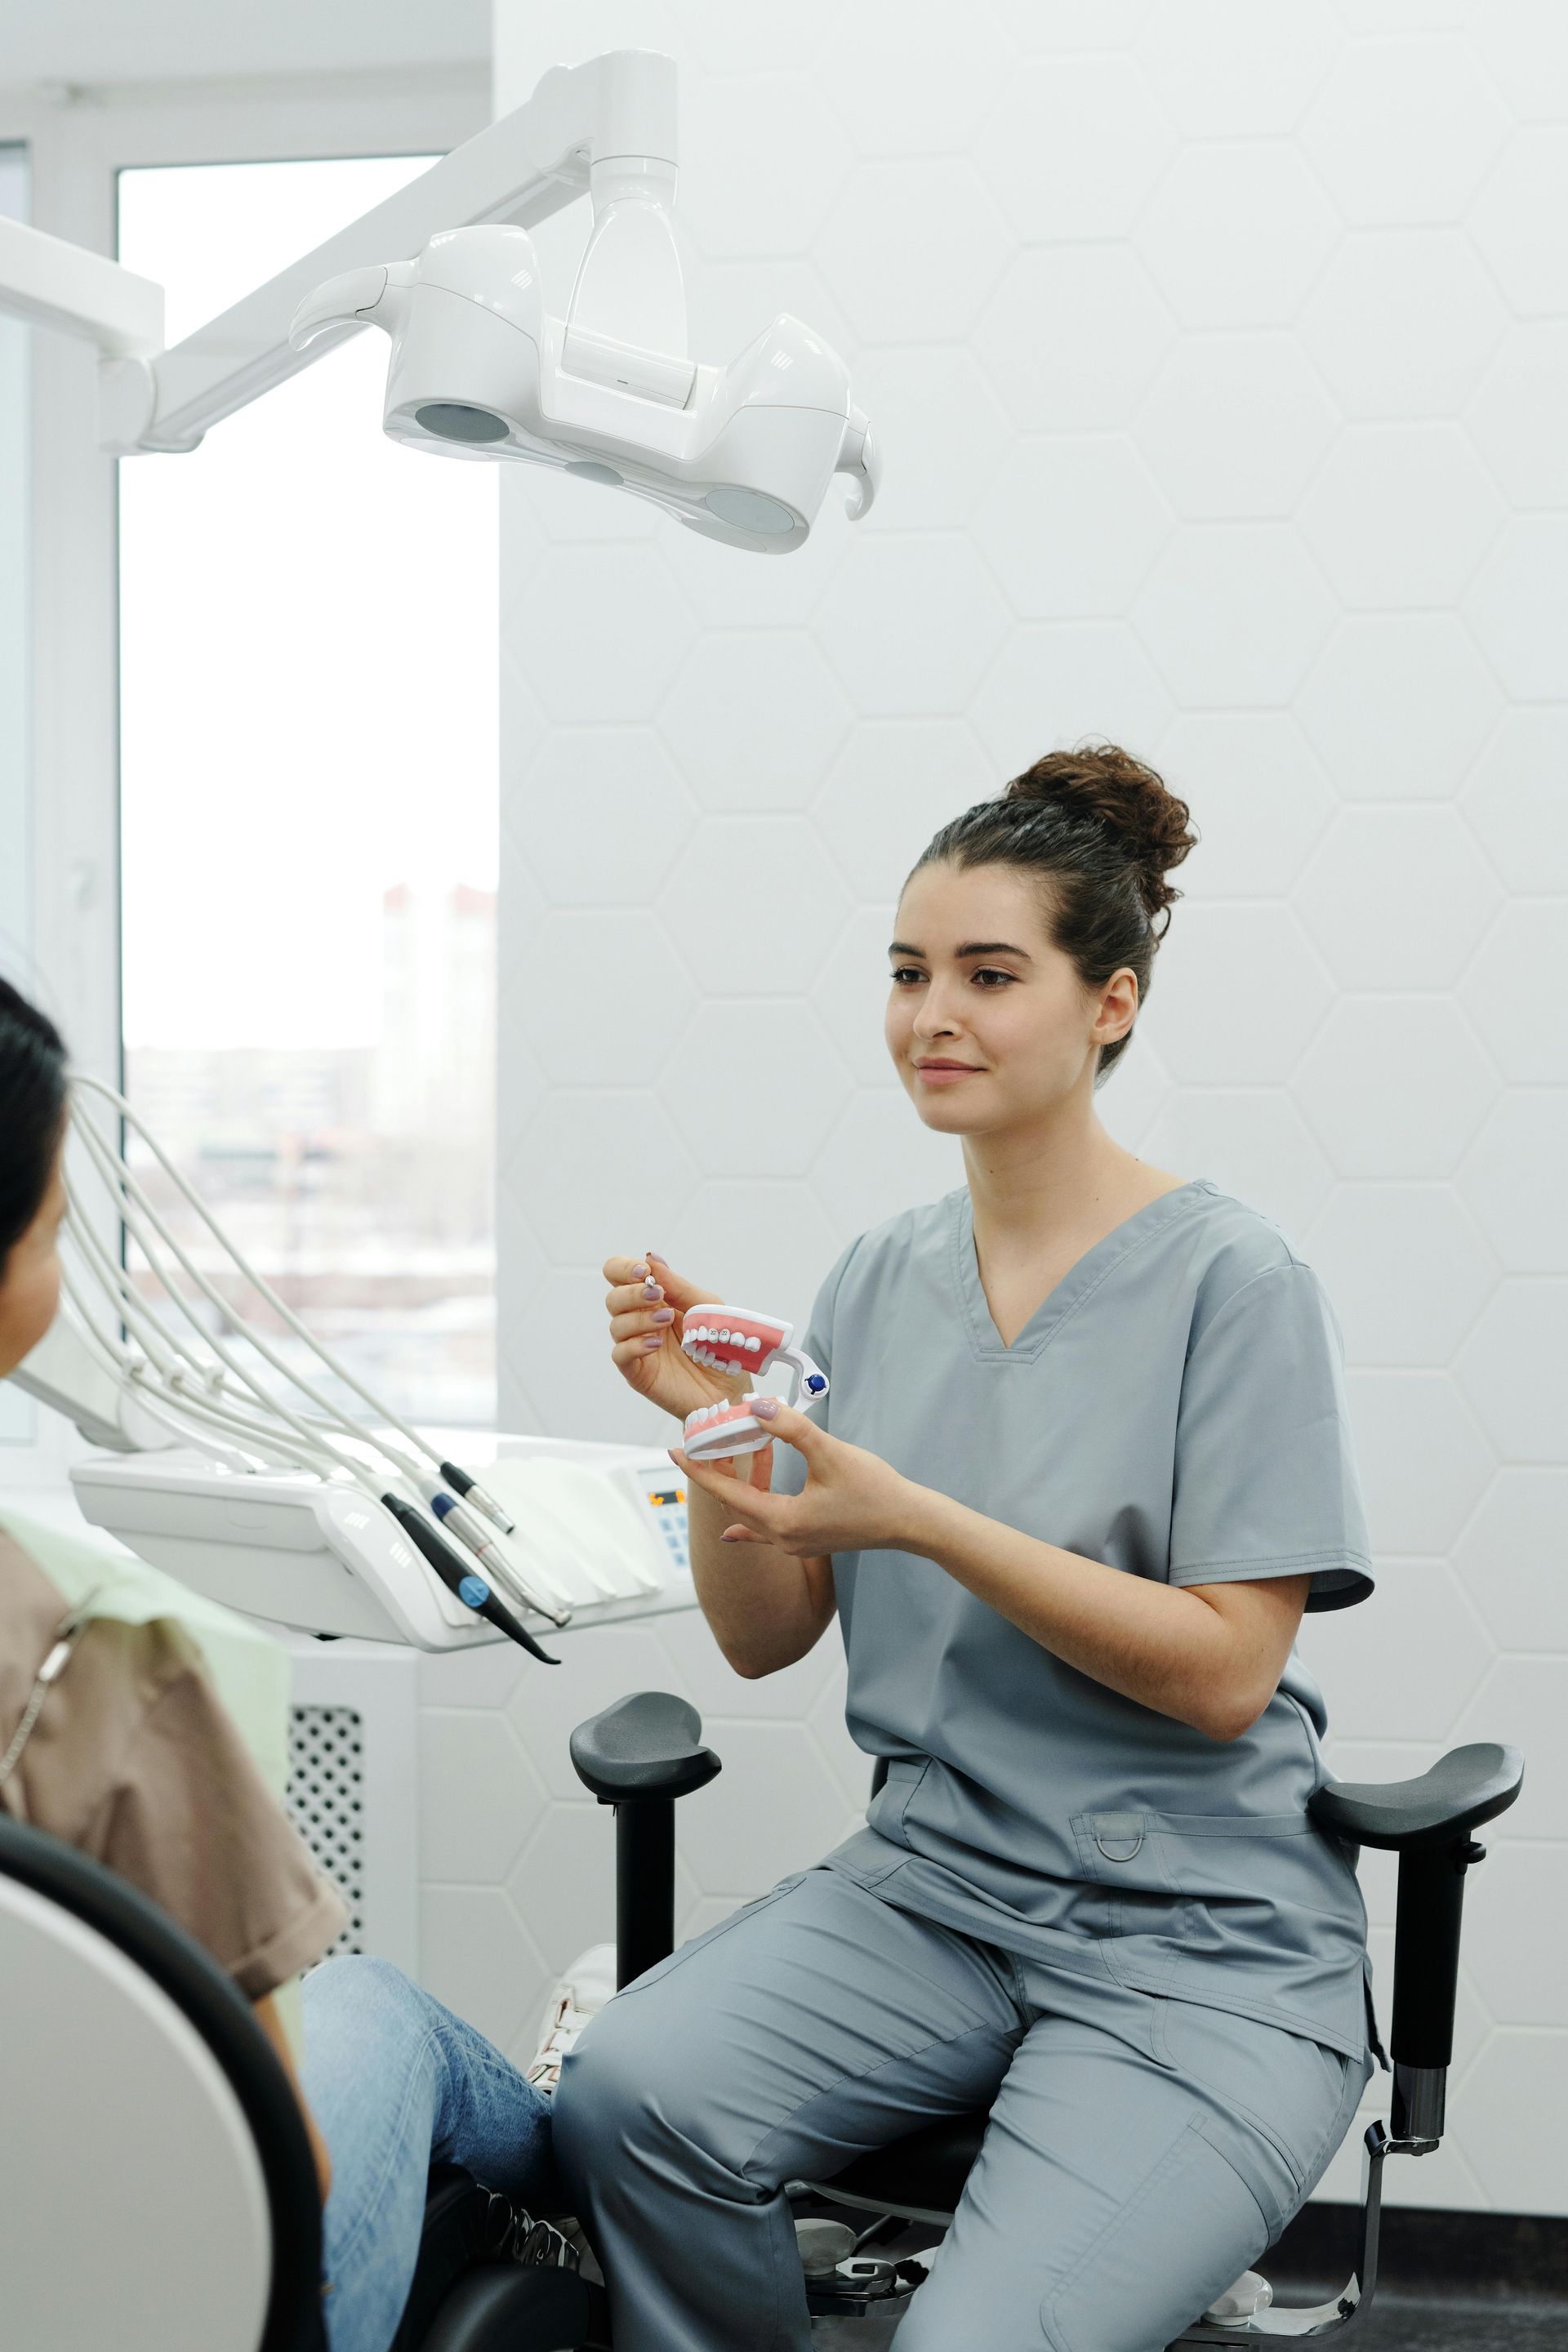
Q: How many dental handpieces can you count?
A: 3